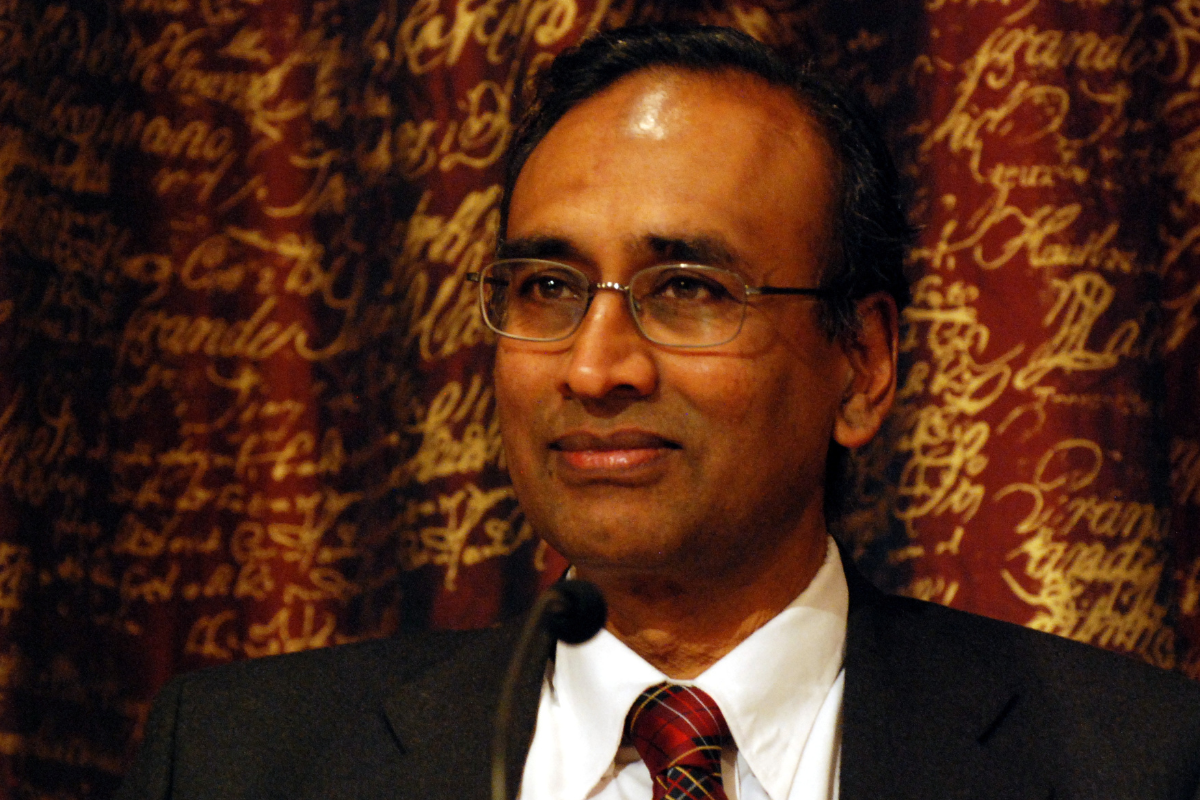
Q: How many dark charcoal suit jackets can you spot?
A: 1